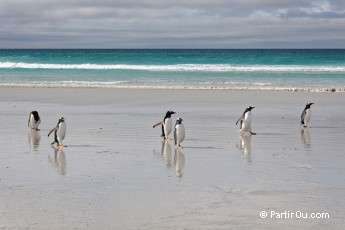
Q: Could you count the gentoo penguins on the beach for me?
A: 6